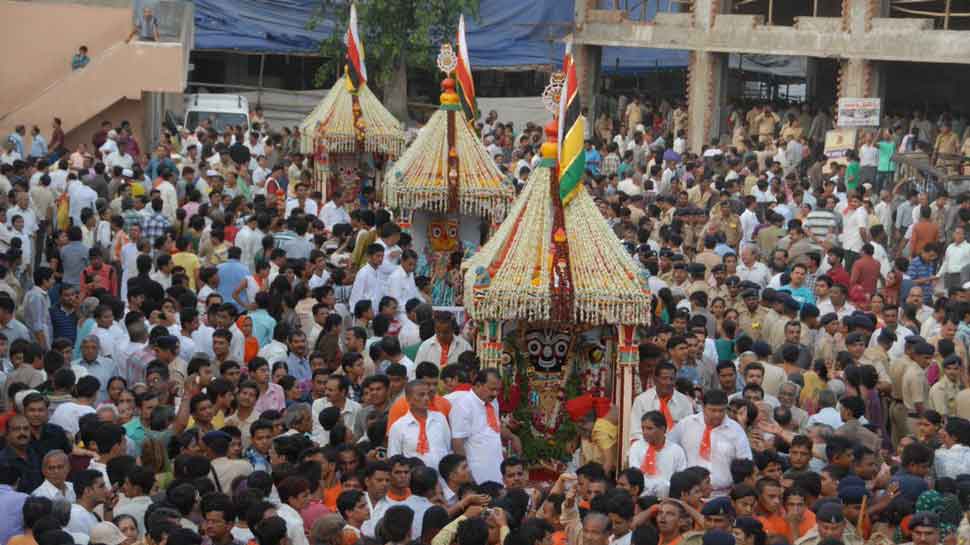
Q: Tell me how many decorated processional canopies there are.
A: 3